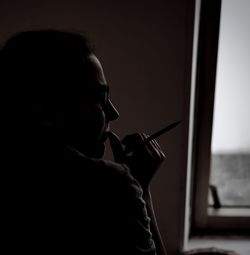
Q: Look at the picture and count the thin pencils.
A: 1